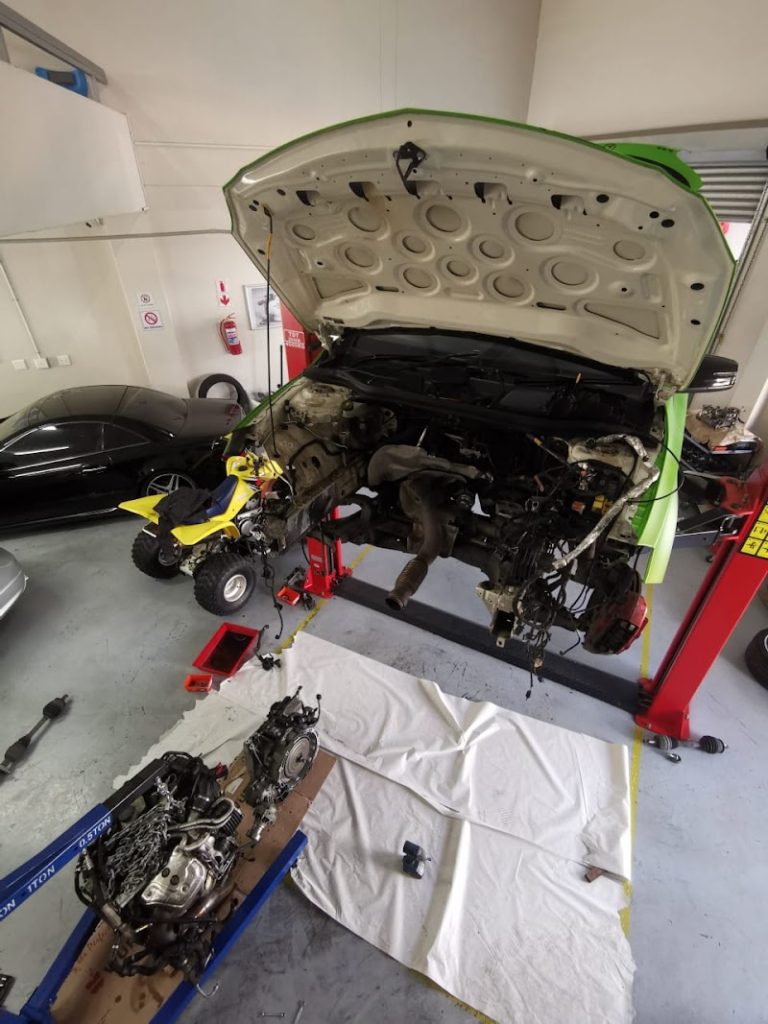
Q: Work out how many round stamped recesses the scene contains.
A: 12